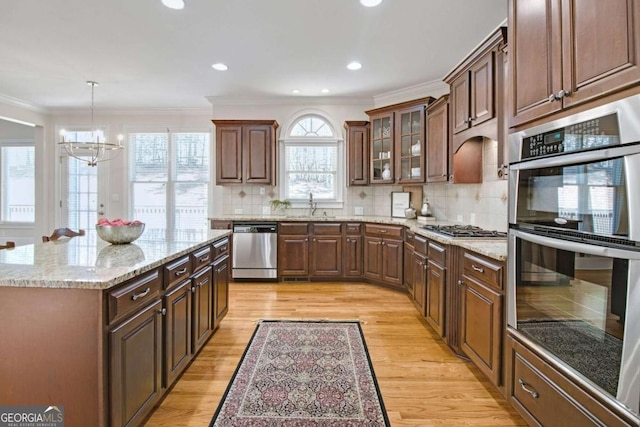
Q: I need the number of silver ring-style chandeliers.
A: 1